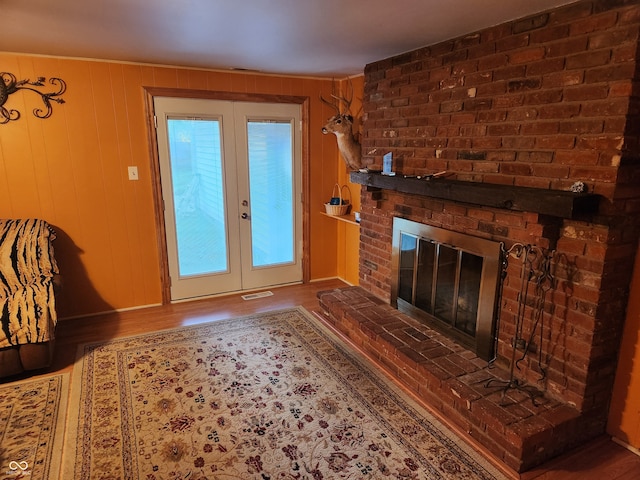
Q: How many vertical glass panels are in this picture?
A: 6